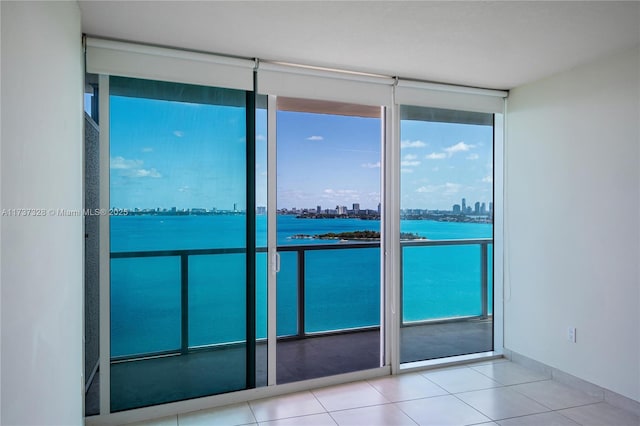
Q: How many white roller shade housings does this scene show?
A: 3